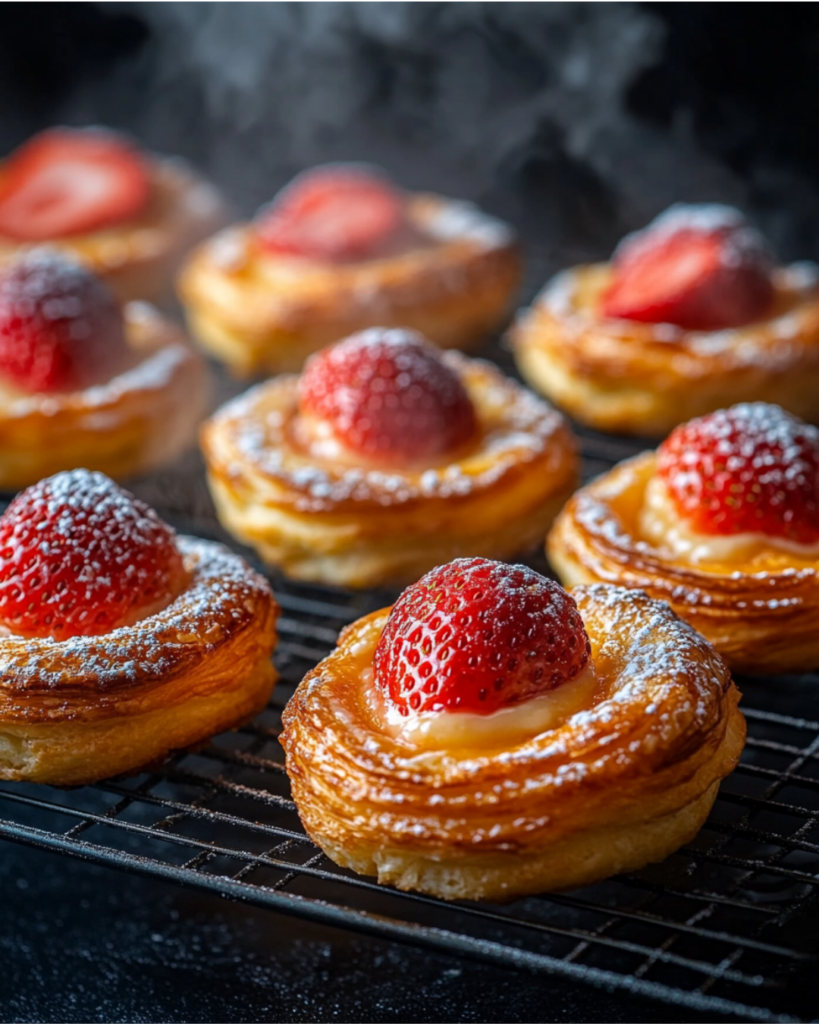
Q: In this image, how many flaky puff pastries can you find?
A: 8